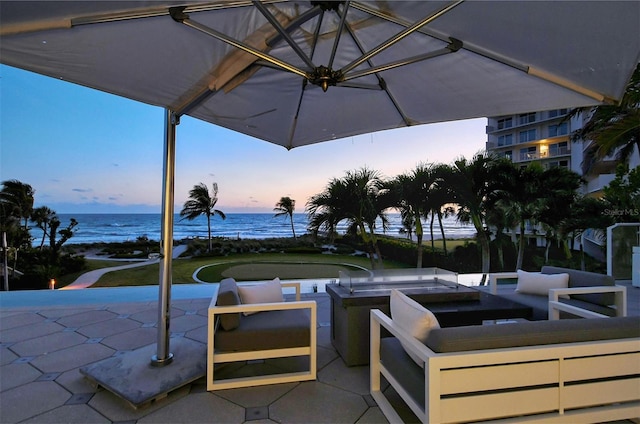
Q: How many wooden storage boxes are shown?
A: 0